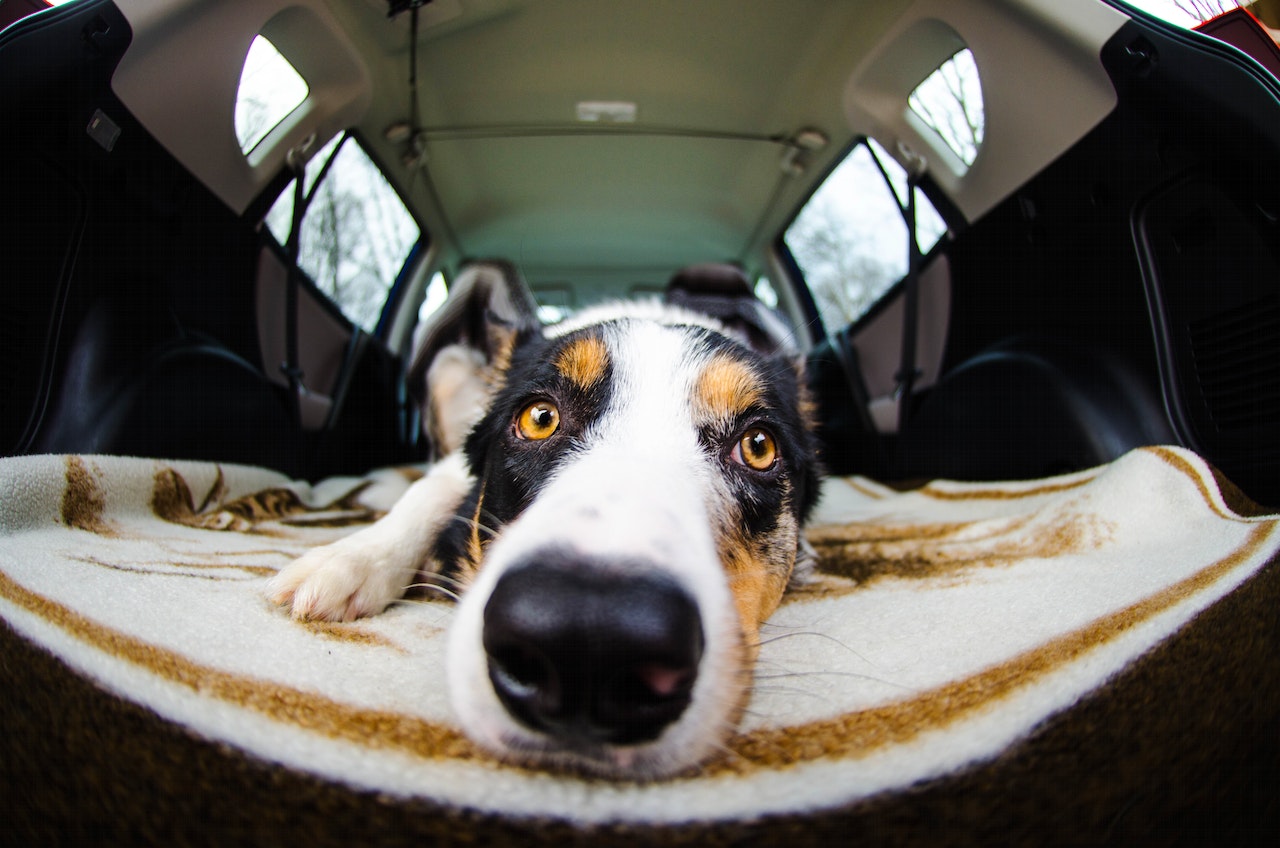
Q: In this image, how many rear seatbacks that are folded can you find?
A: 2